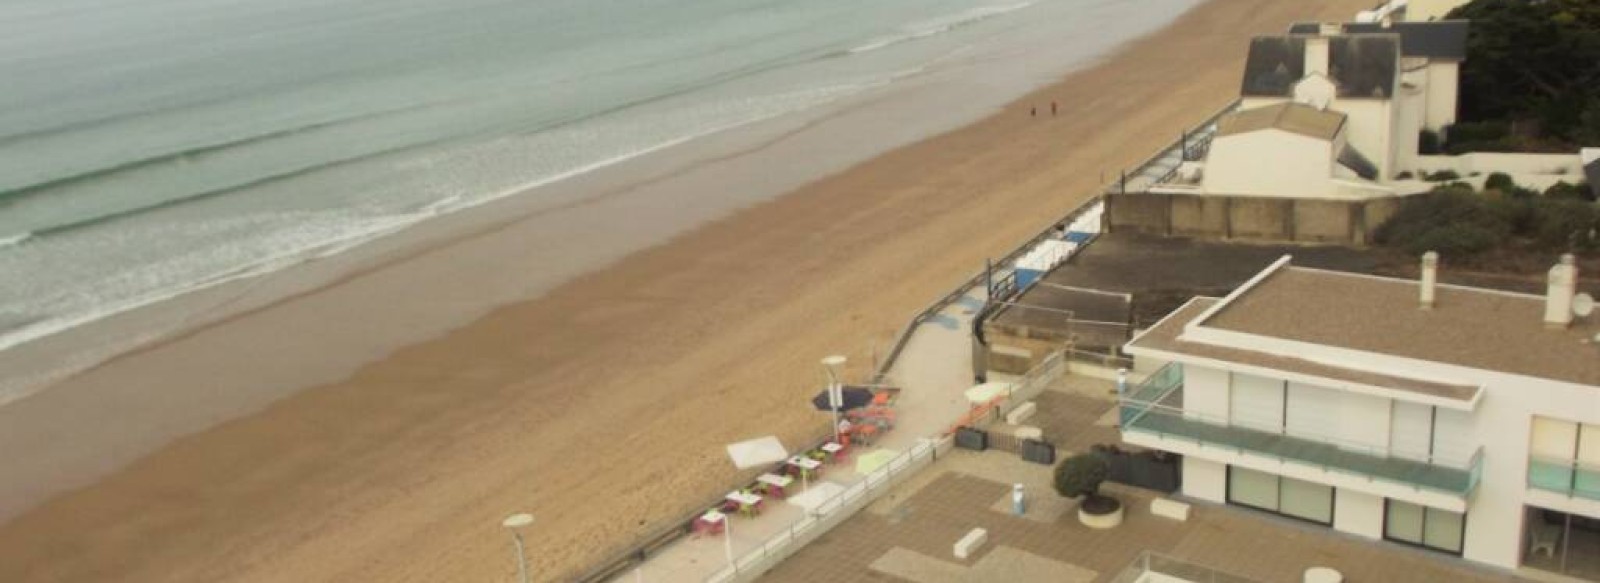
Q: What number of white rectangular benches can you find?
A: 4